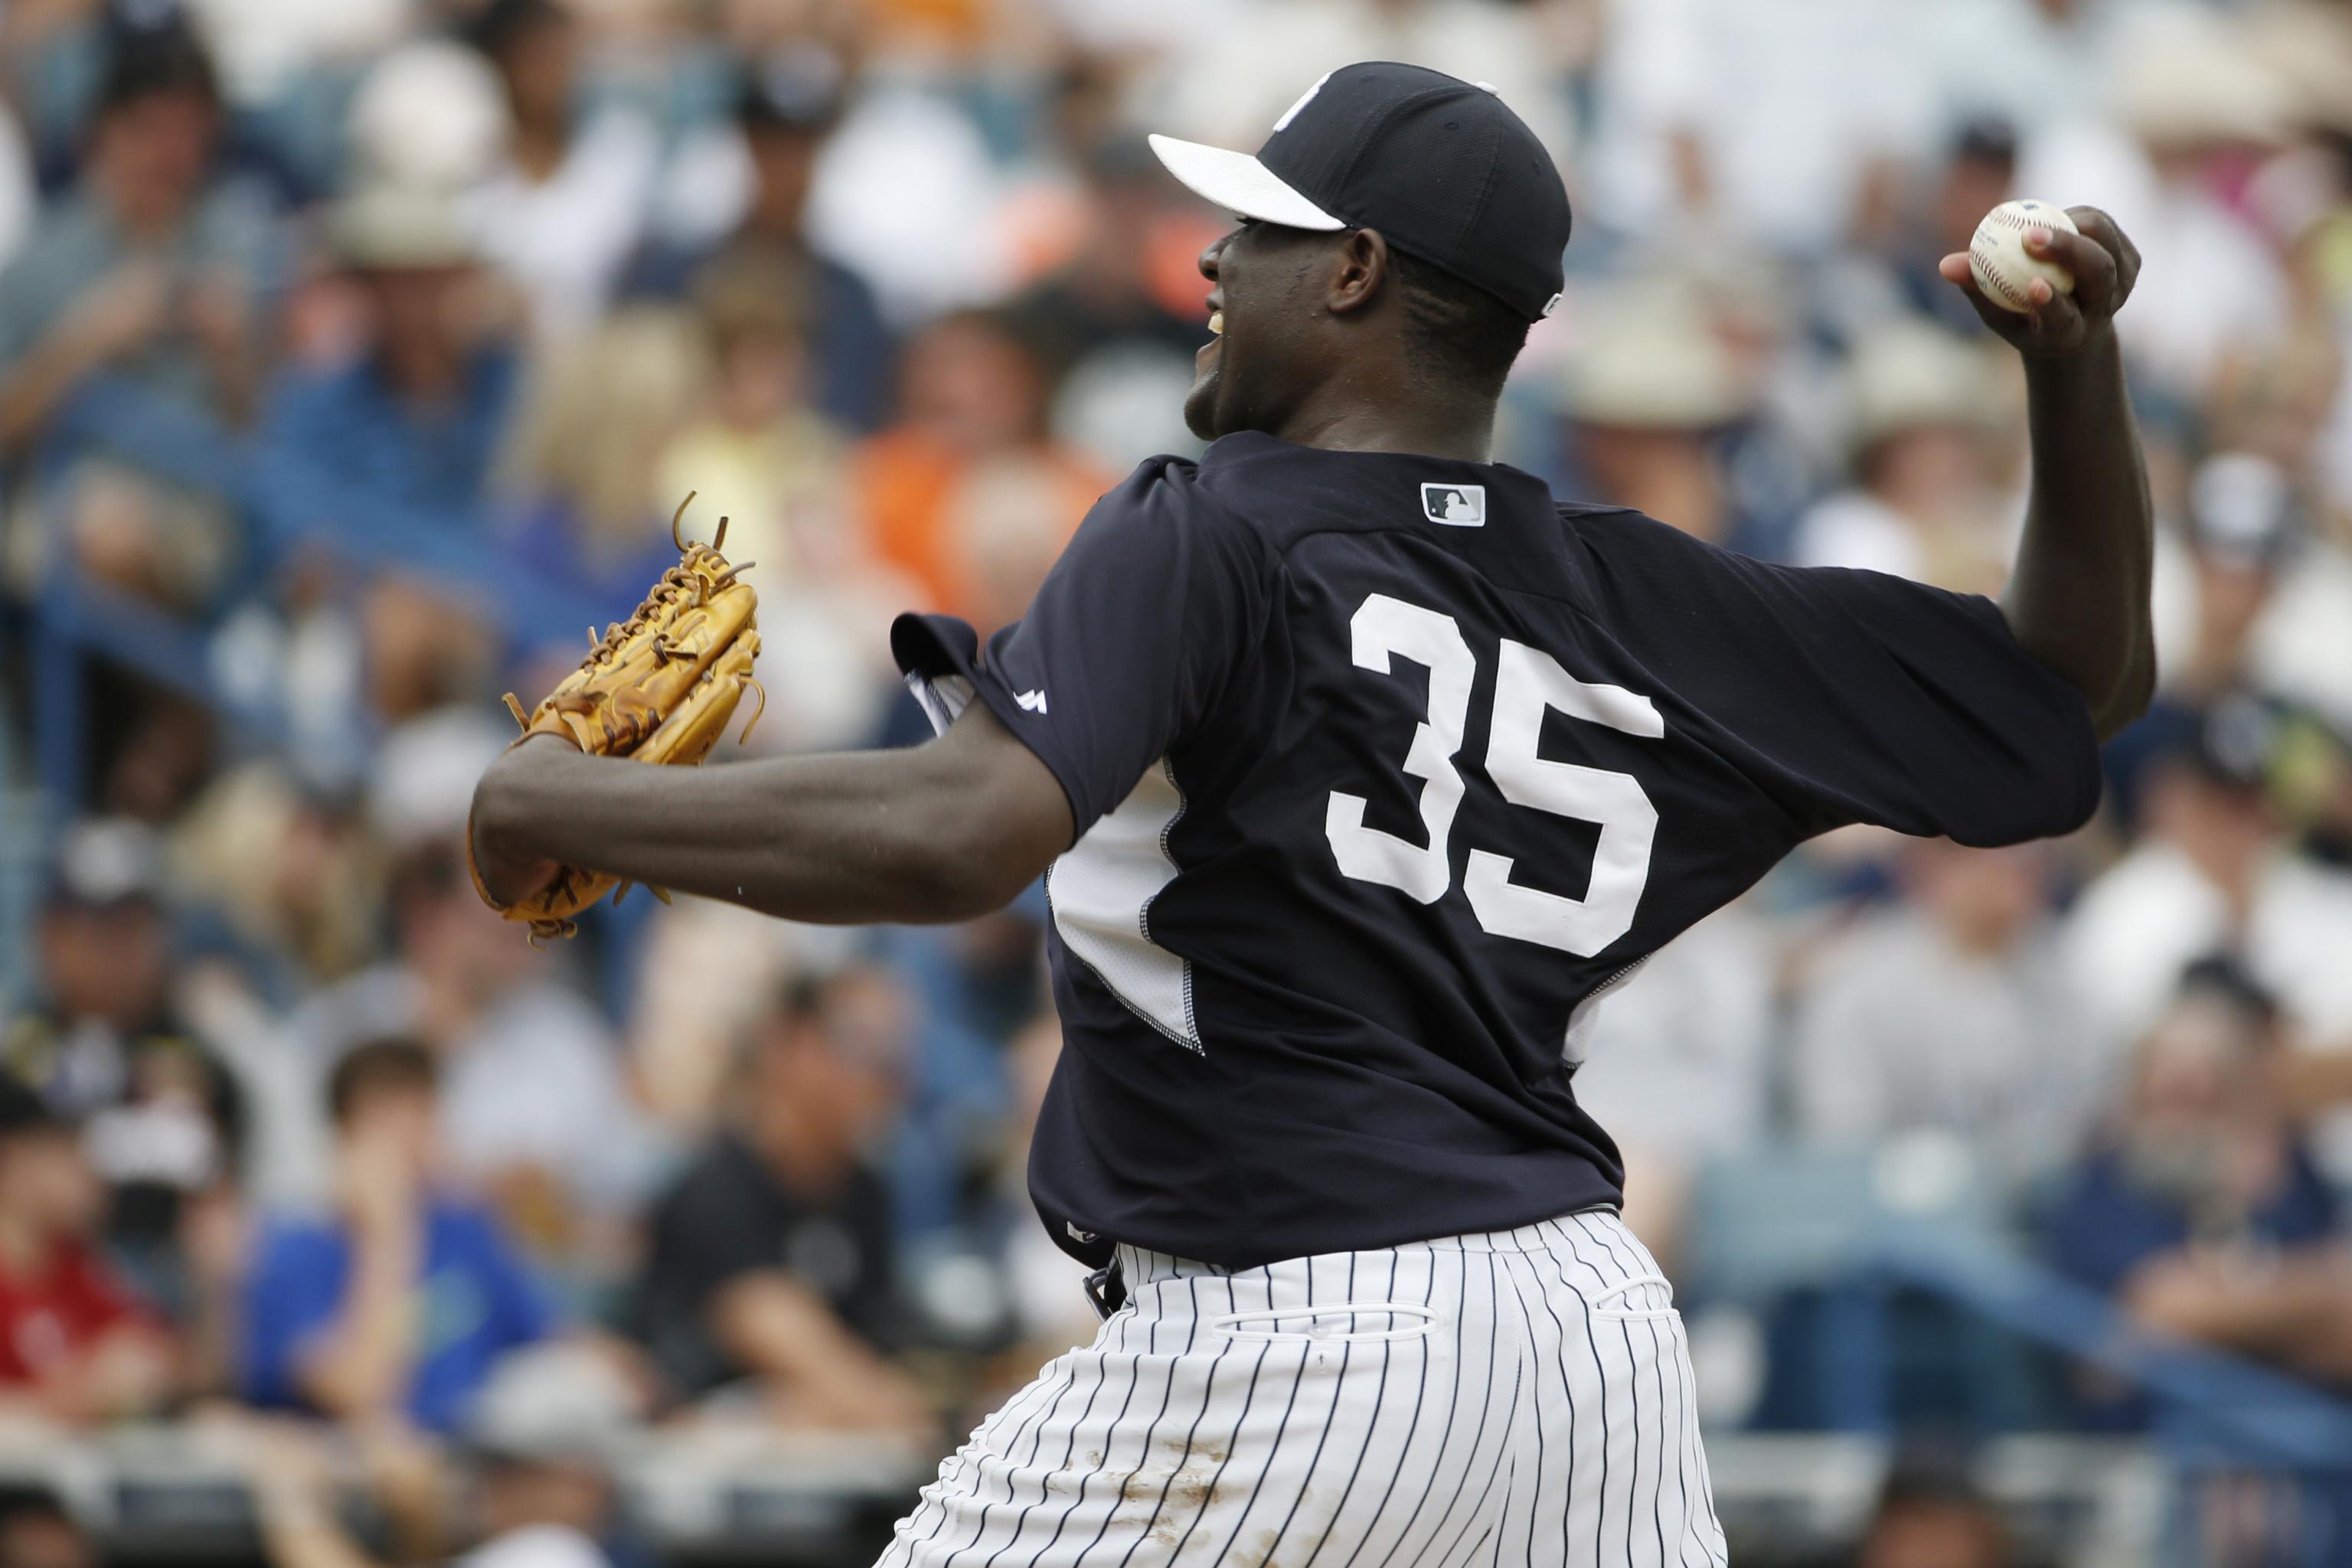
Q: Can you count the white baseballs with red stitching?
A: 1